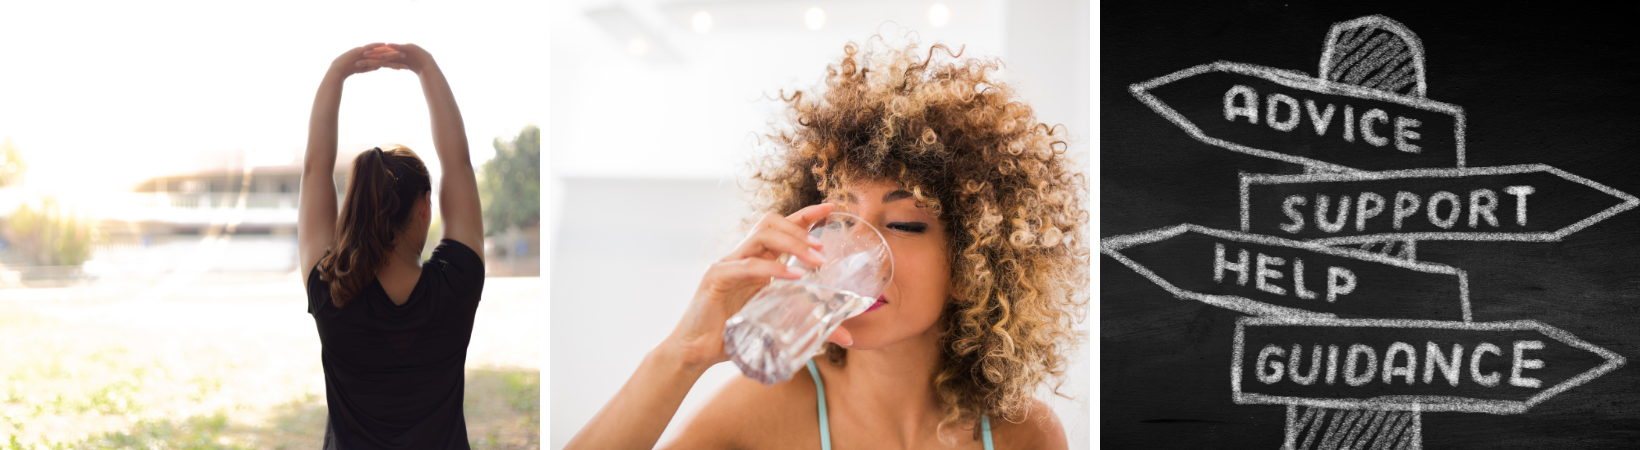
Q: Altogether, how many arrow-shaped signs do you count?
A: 4